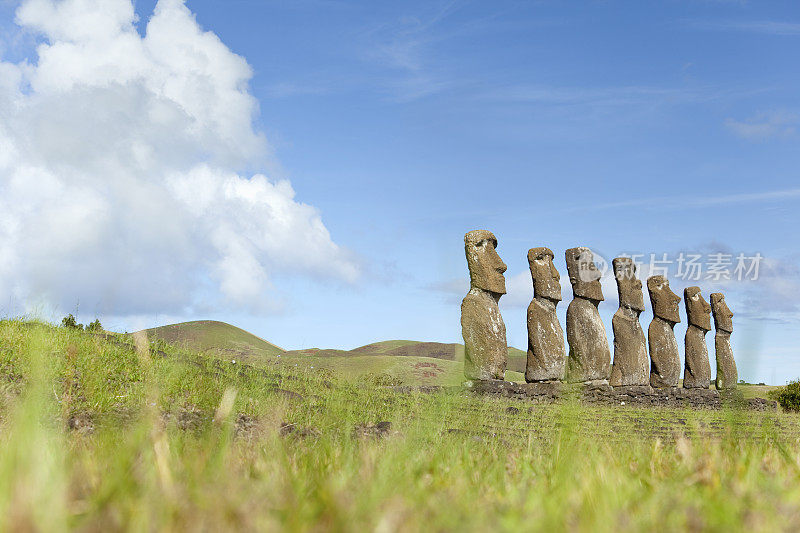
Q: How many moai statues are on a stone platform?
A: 7